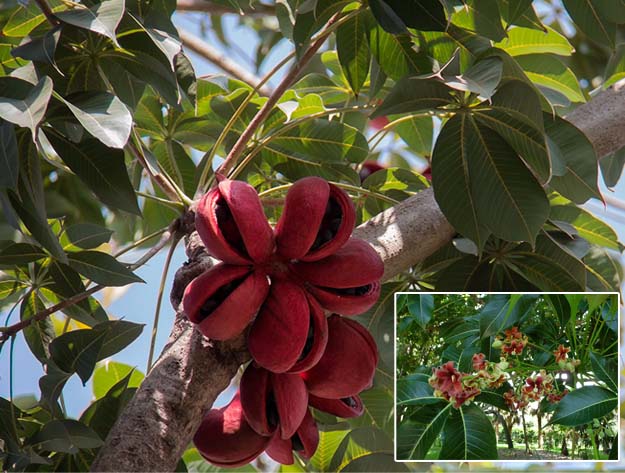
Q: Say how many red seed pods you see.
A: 10